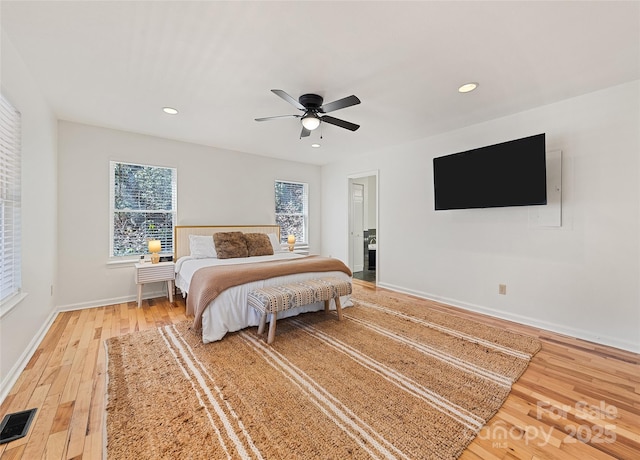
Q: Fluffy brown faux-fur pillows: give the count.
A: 2